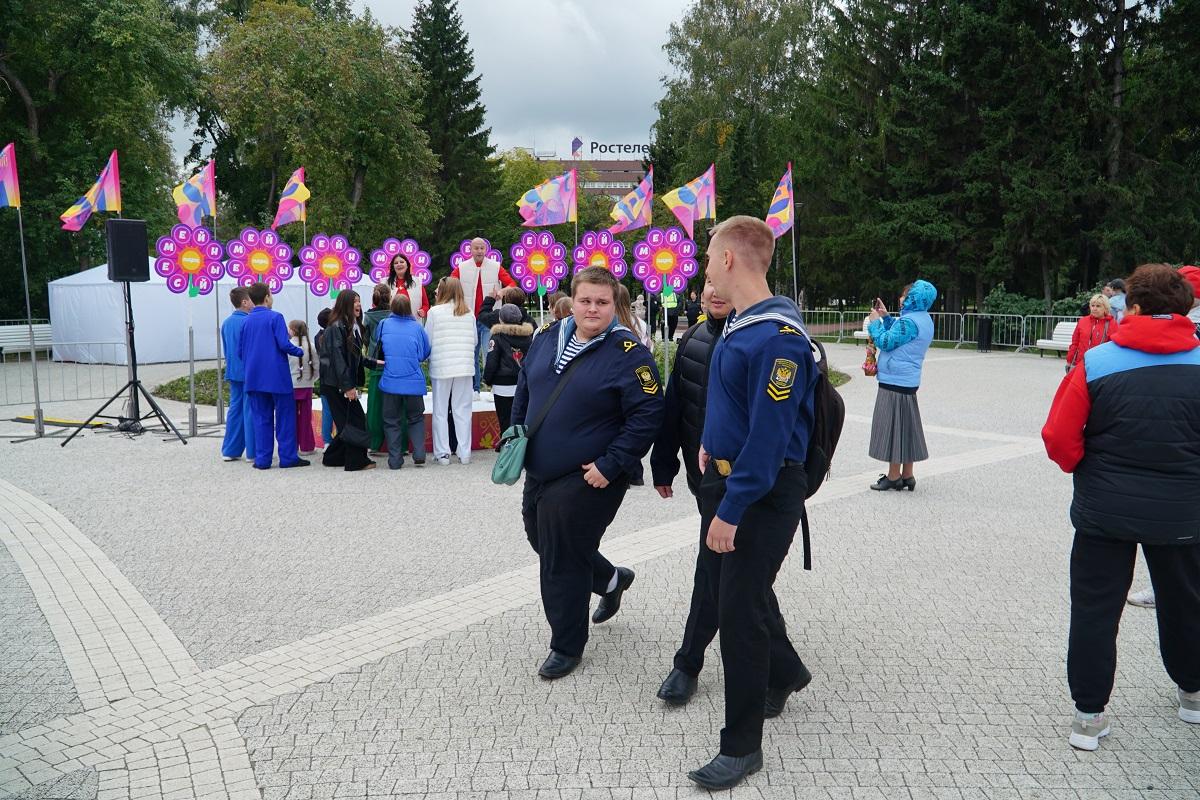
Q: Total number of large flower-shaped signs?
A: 8